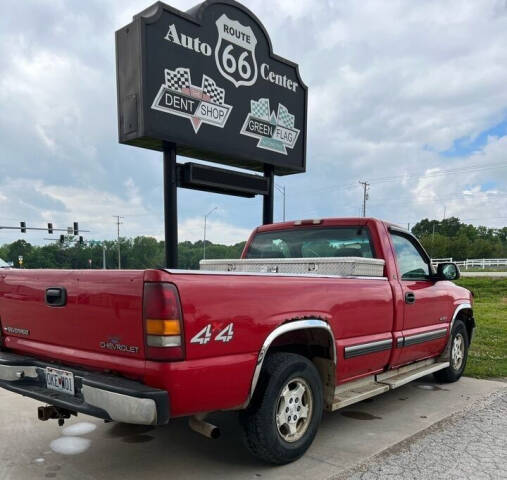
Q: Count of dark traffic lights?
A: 5